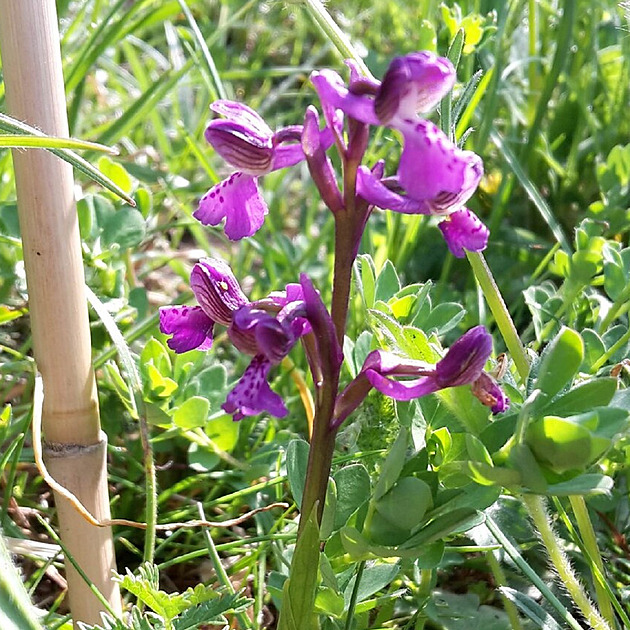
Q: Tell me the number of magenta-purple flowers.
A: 6